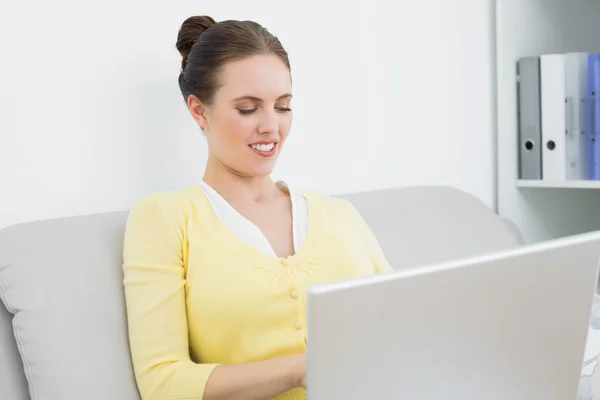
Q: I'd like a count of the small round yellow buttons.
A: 3